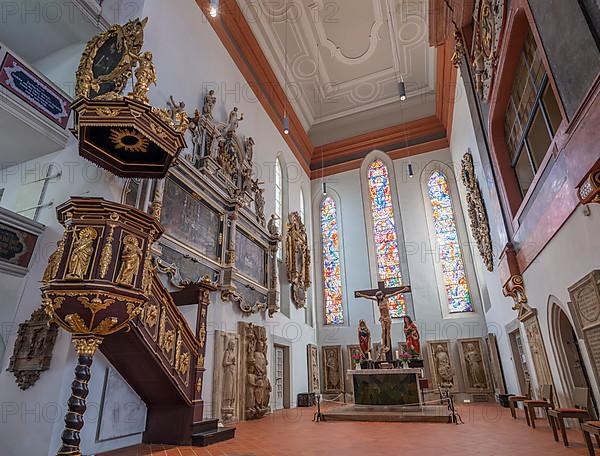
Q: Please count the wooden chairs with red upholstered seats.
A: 4